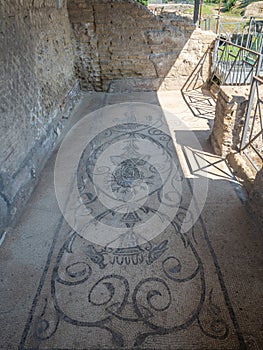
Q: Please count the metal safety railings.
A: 2